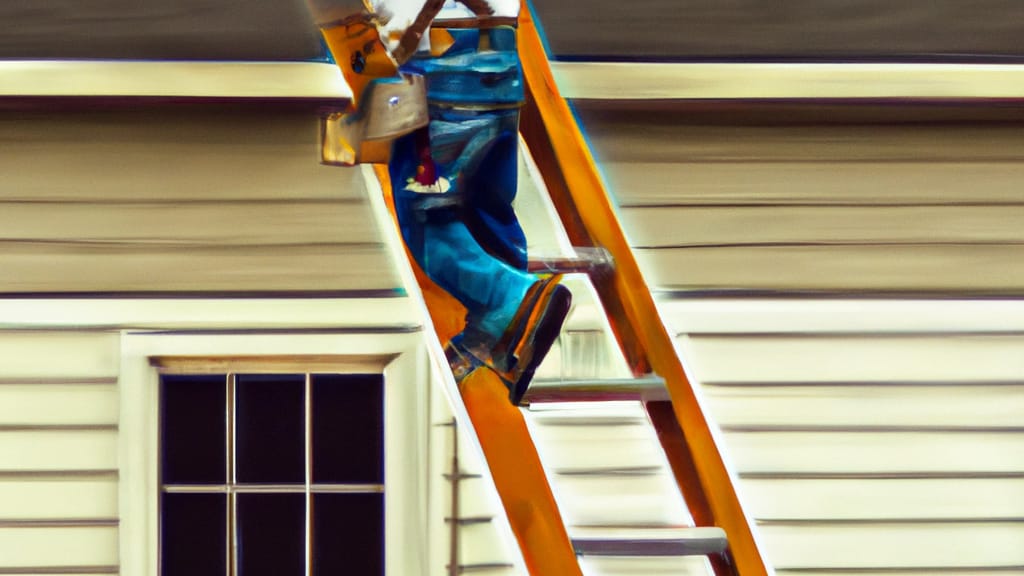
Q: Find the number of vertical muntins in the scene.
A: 2